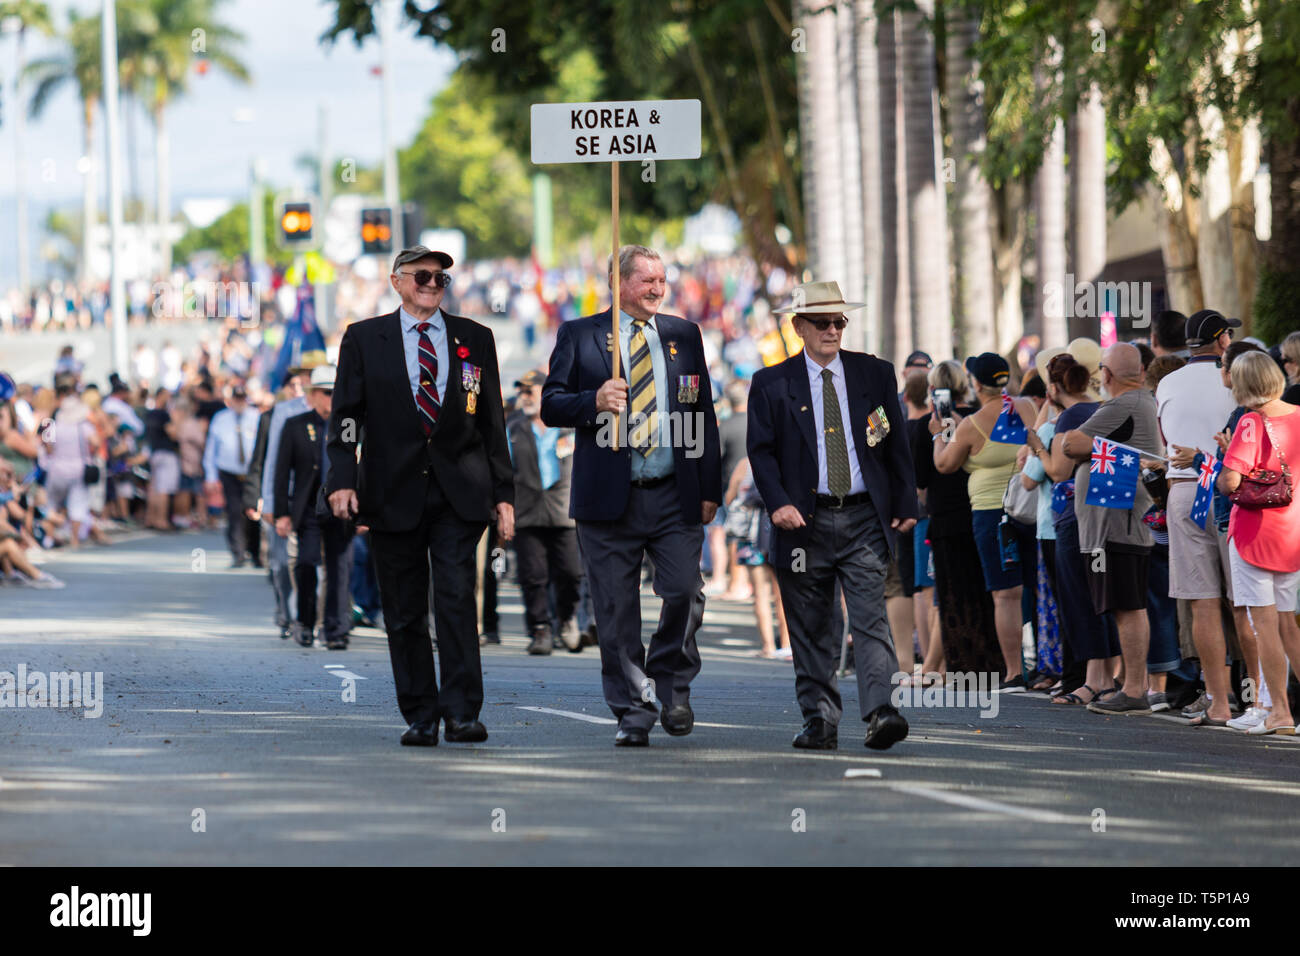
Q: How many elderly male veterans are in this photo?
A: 3